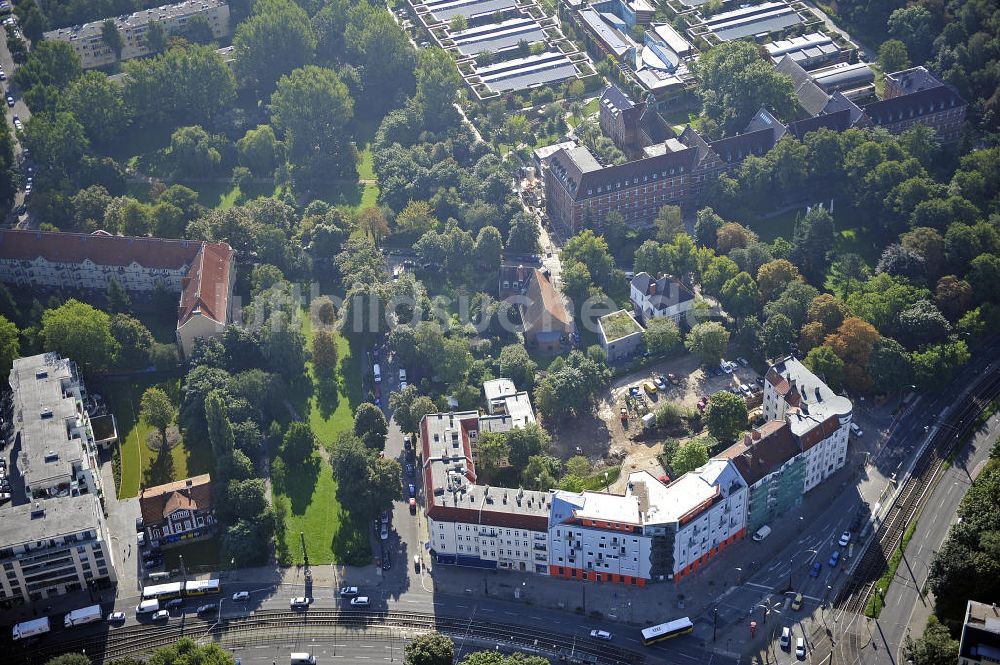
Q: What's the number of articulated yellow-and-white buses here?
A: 1